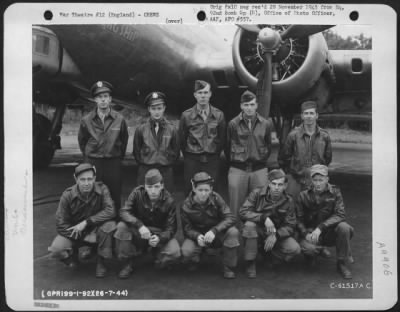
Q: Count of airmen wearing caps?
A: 10